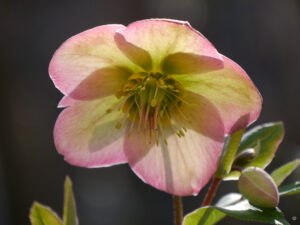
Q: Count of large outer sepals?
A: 5